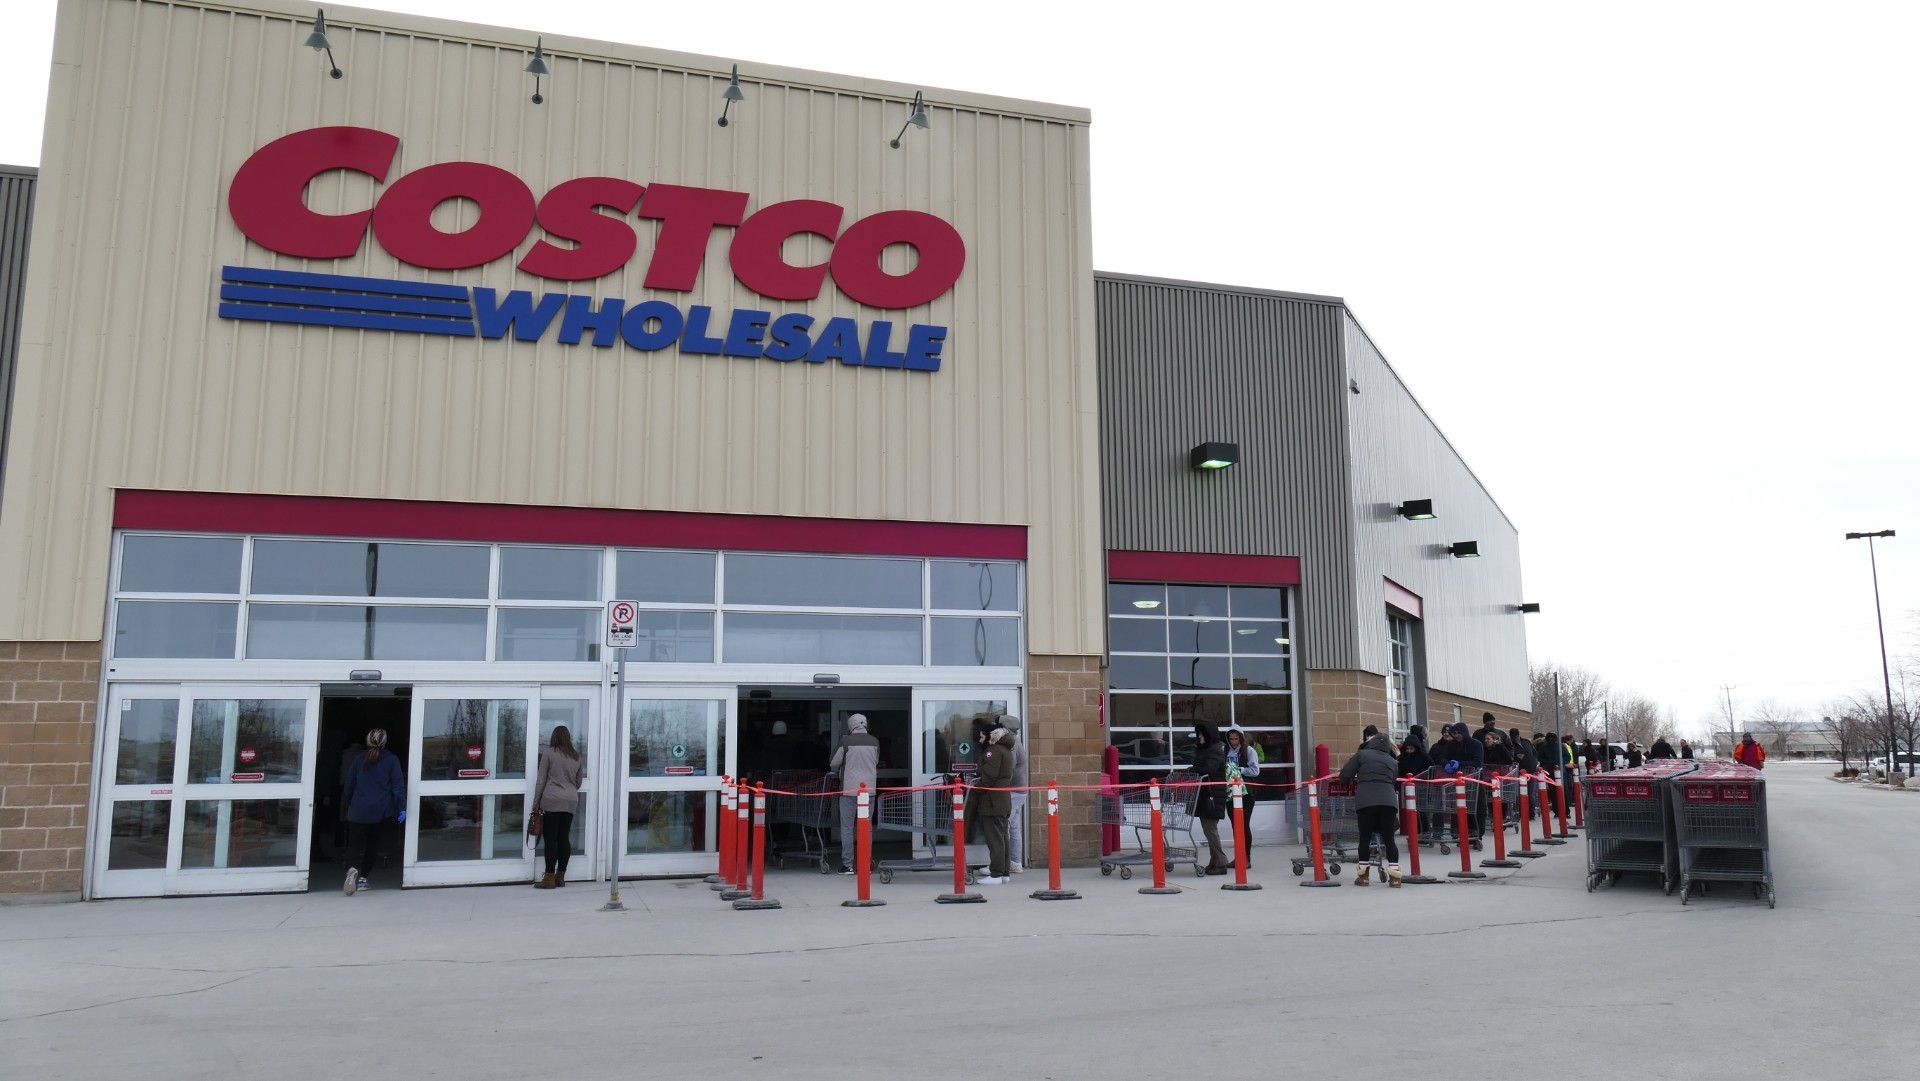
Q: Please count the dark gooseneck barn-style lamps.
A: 4